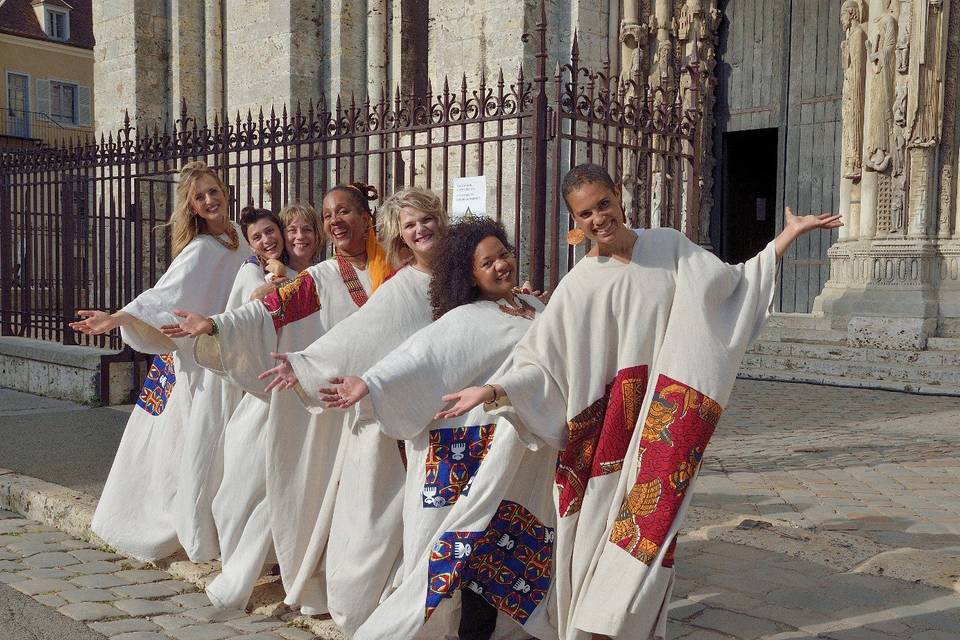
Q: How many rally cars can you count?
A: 0